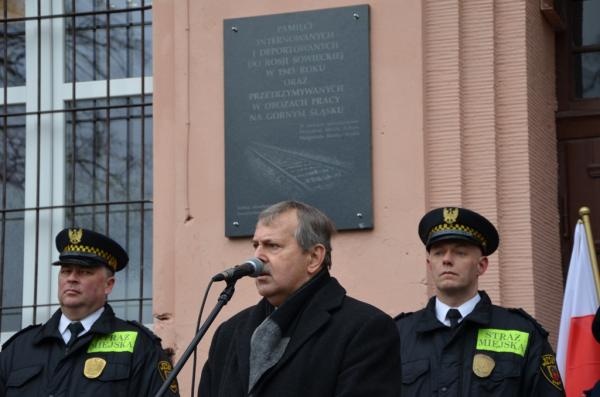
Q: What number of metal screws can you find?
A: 4